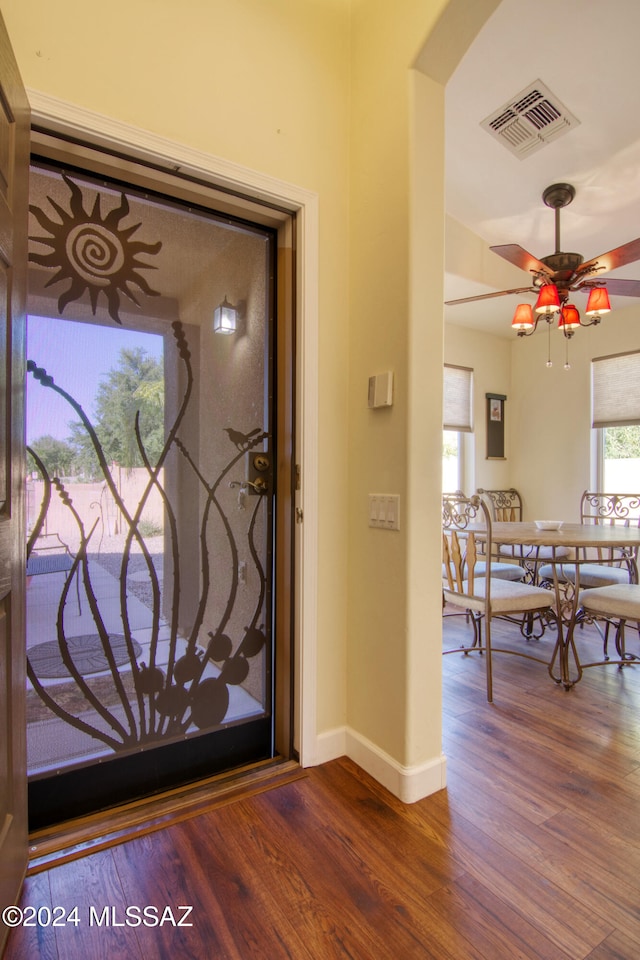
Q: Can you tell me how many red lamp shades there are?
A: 4